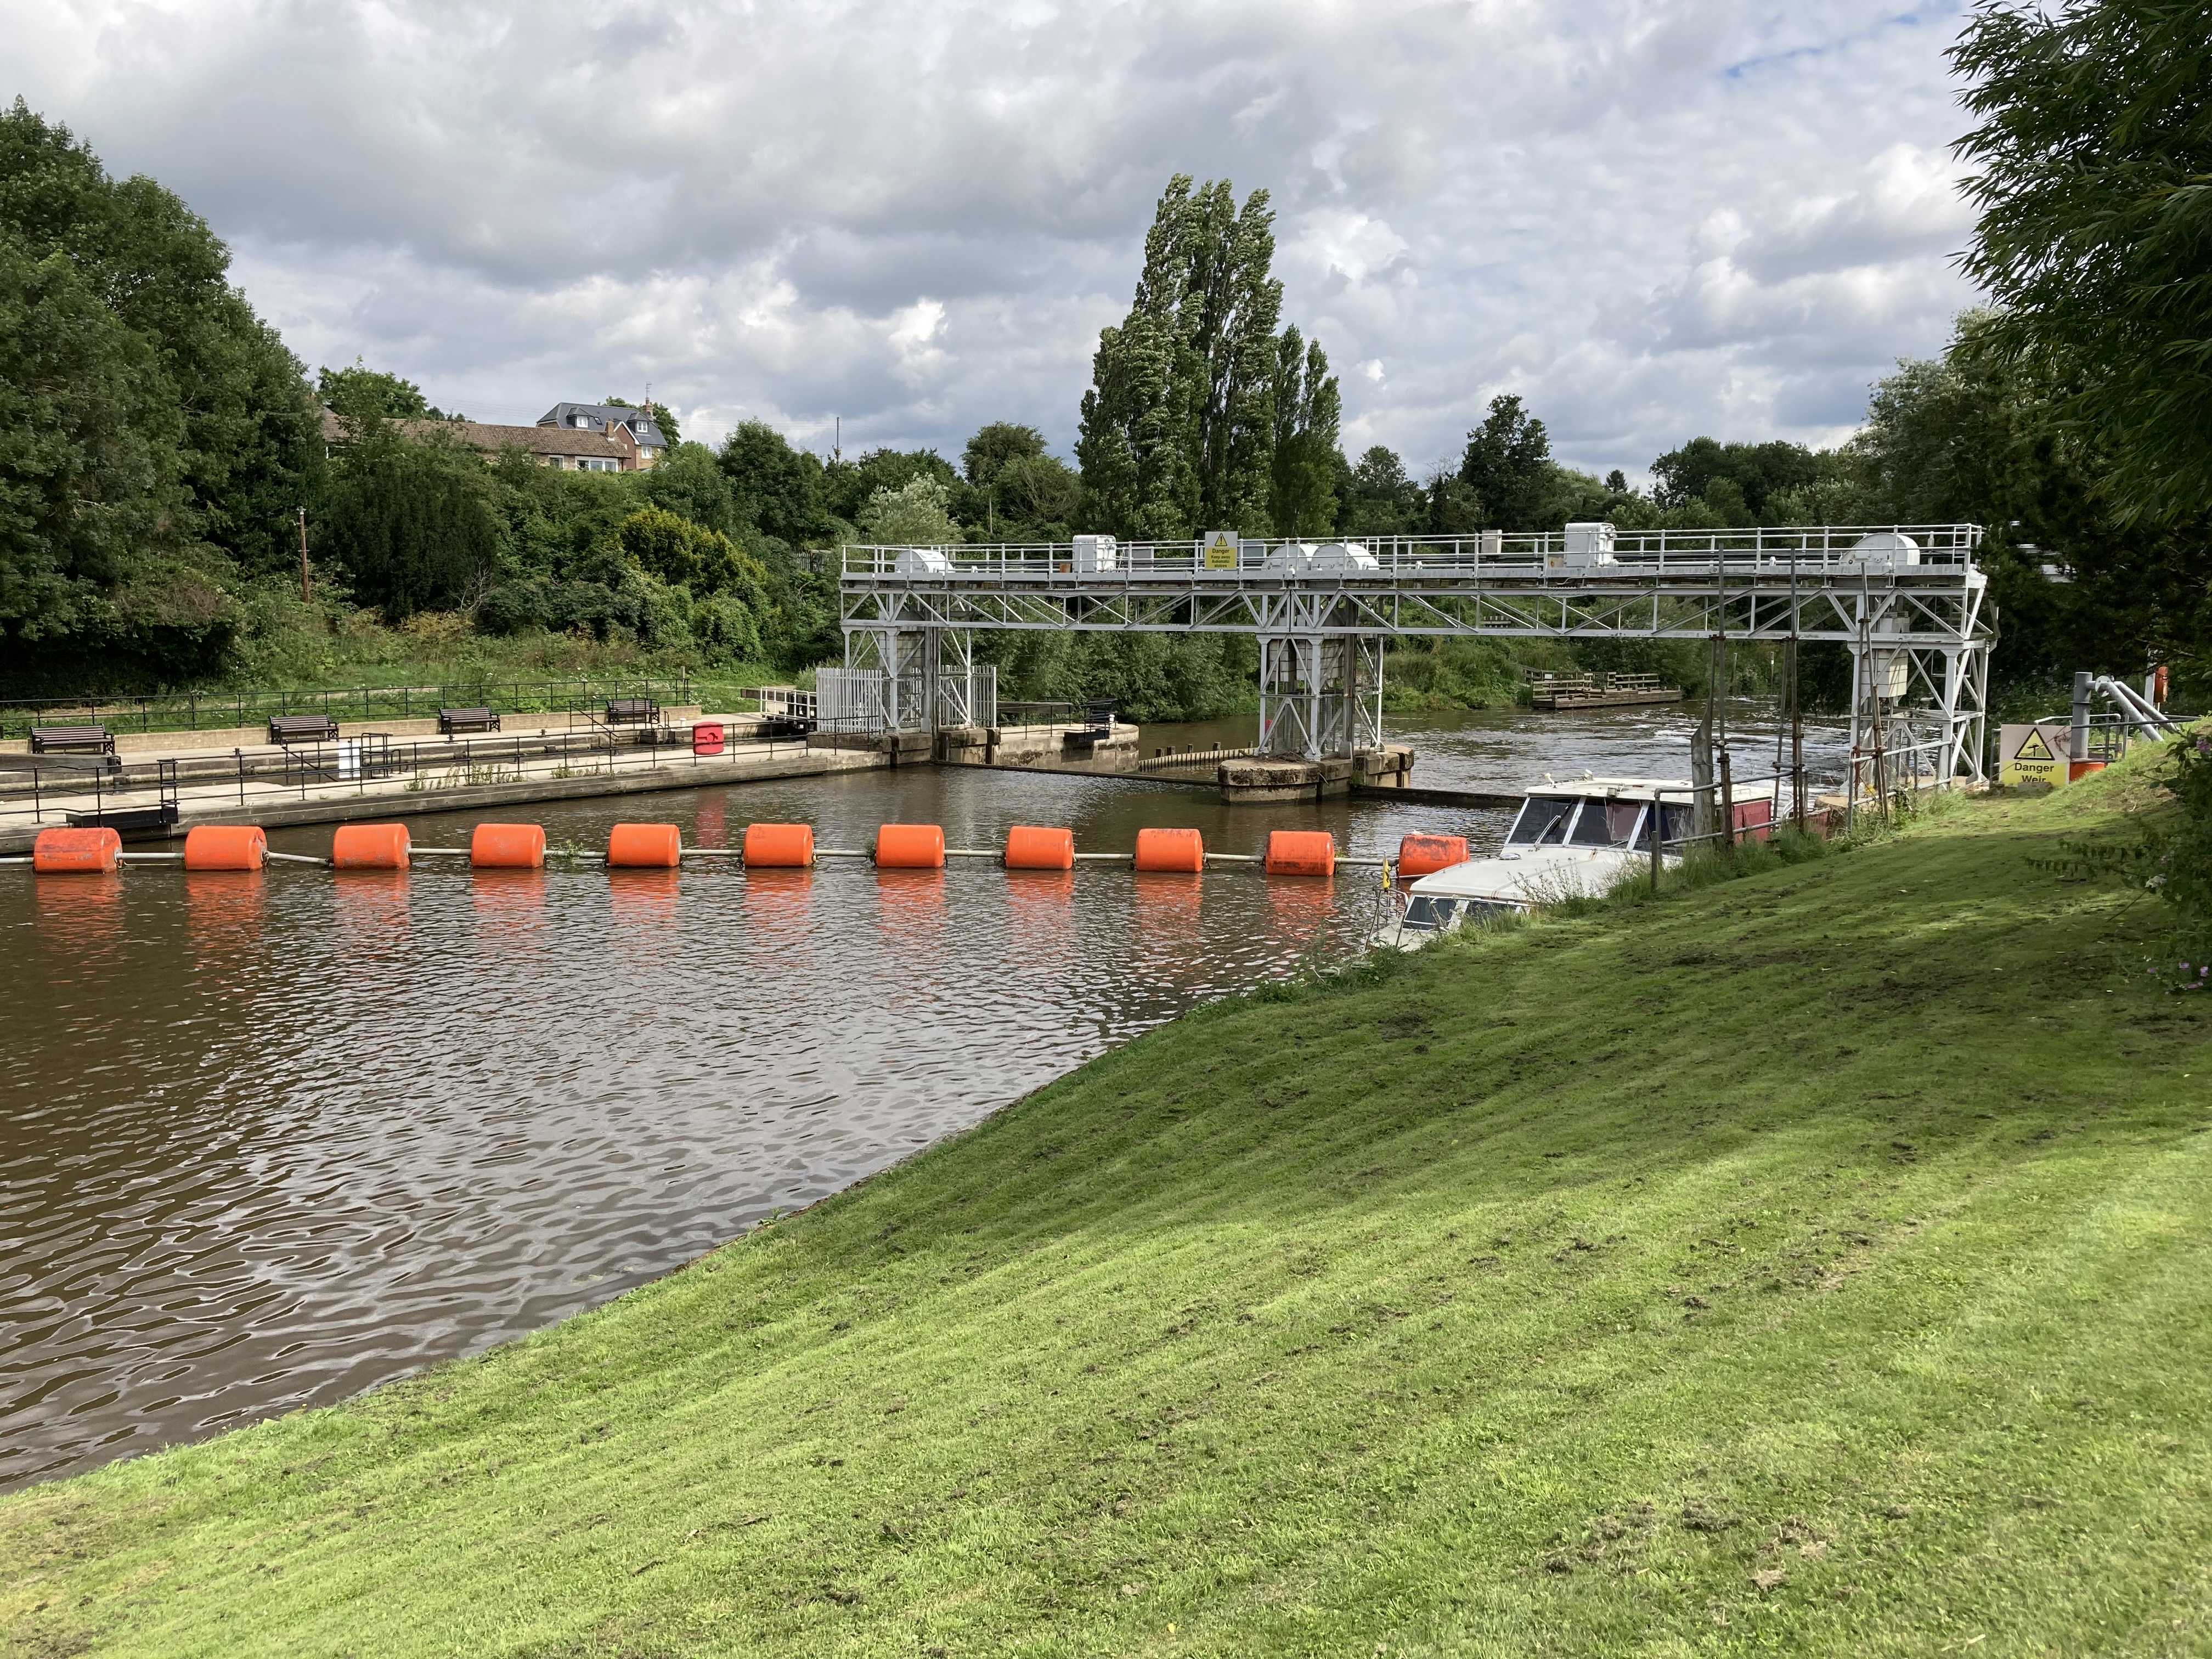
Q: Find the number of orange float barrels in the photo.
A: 11